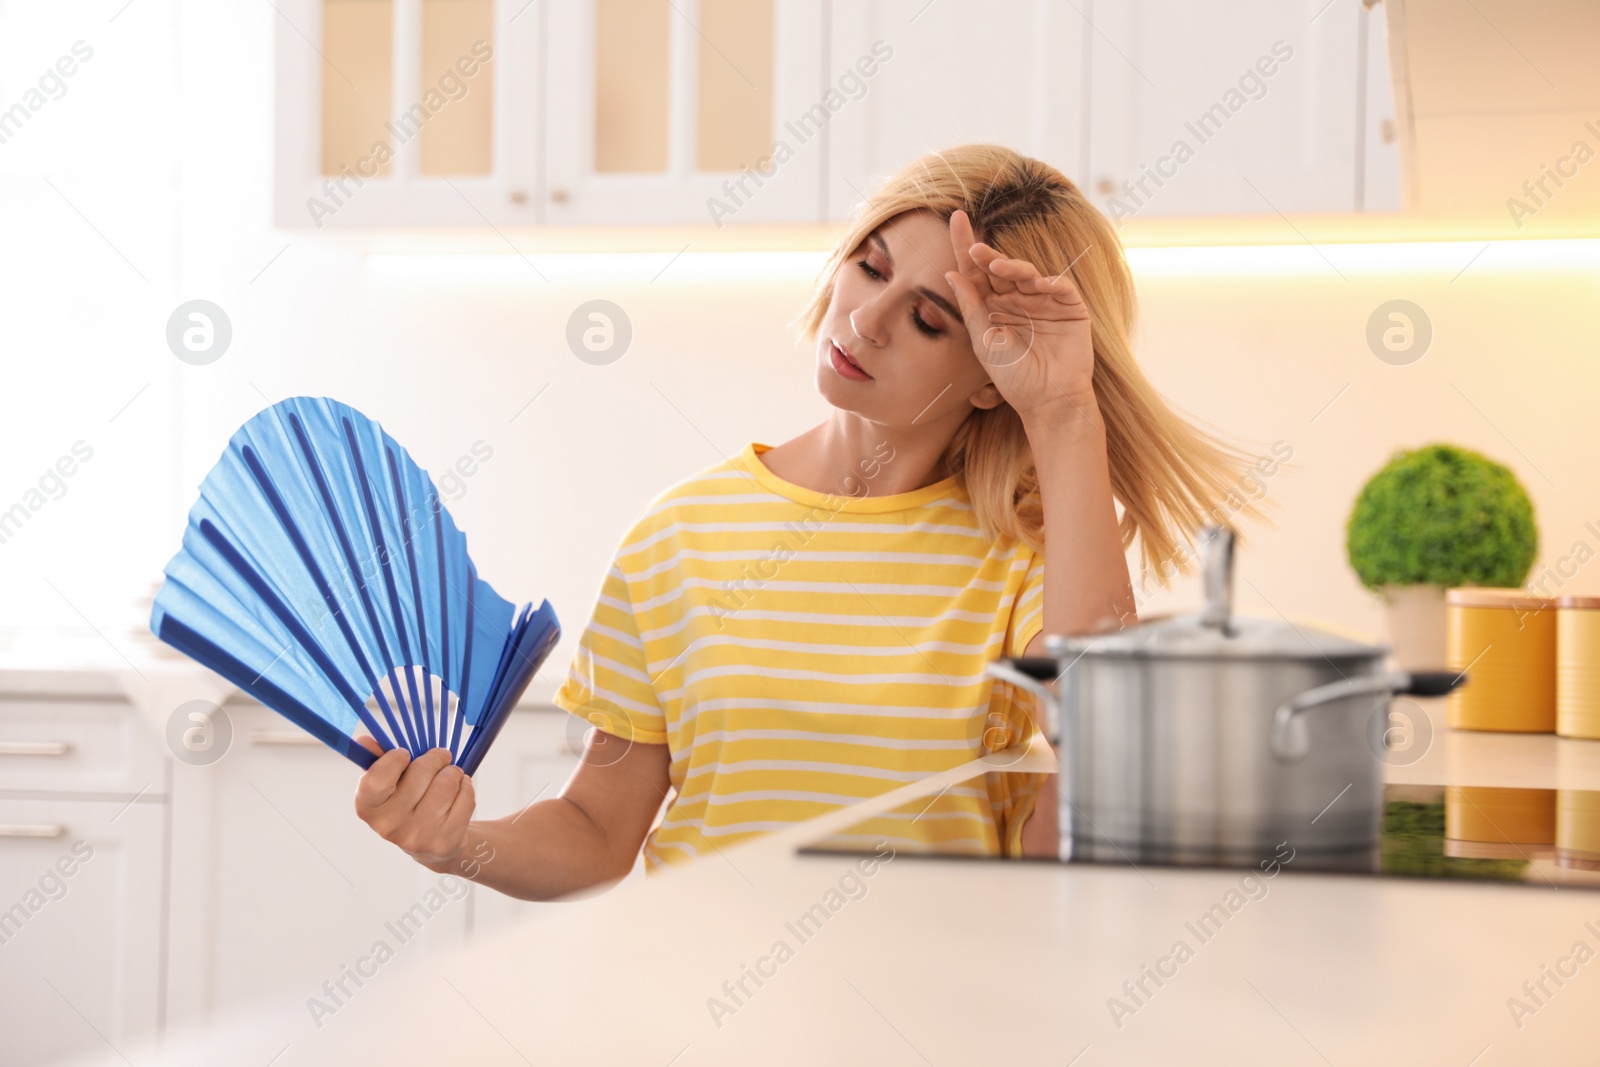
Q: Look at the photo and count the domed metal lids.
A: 1